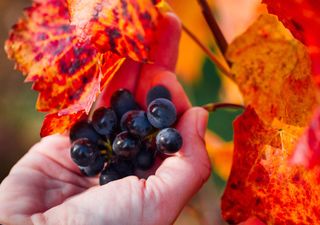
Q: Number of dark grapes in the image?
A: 13